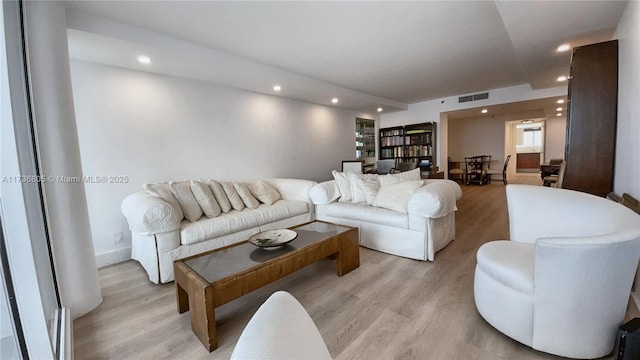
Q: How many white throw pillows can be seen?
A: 12